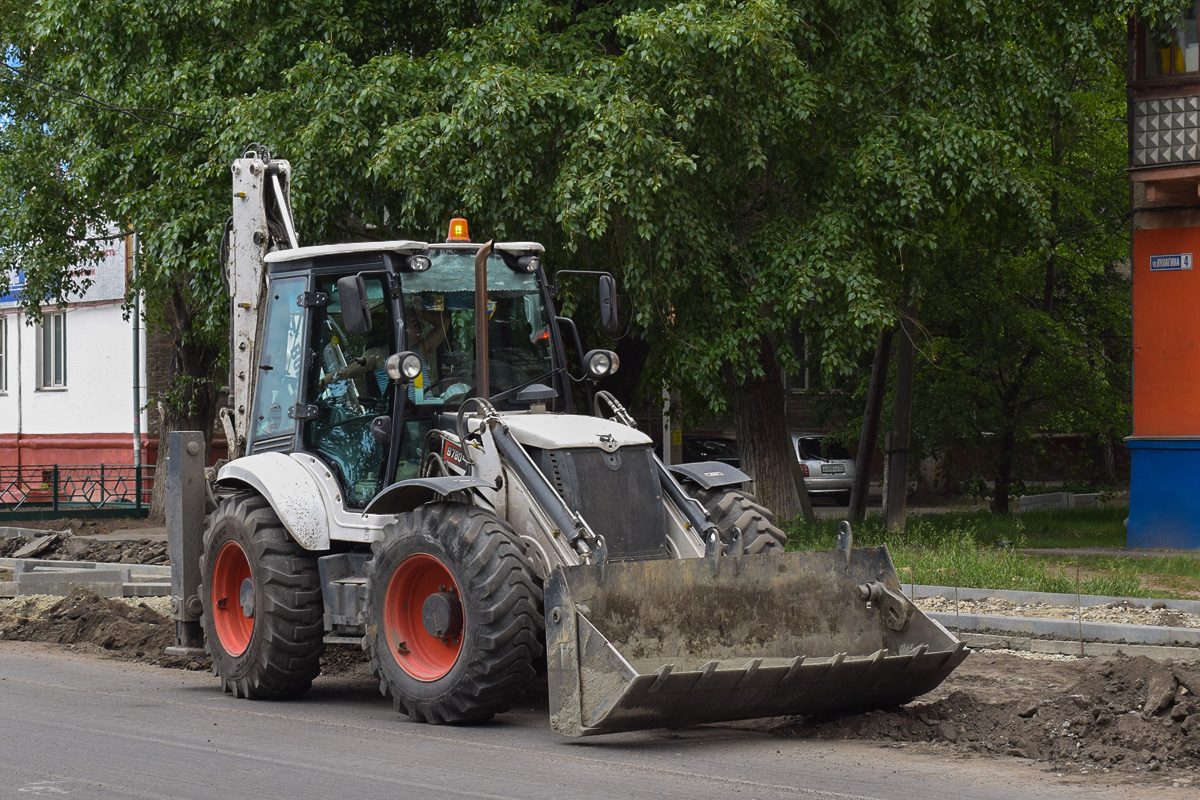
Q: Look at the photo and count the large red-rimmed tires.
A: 2